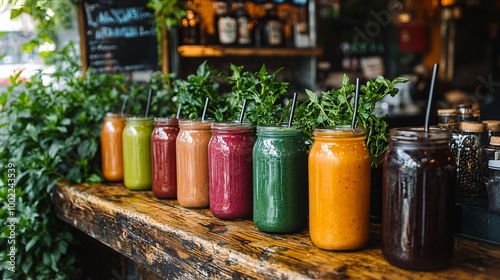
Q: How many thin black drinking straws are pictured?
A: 8